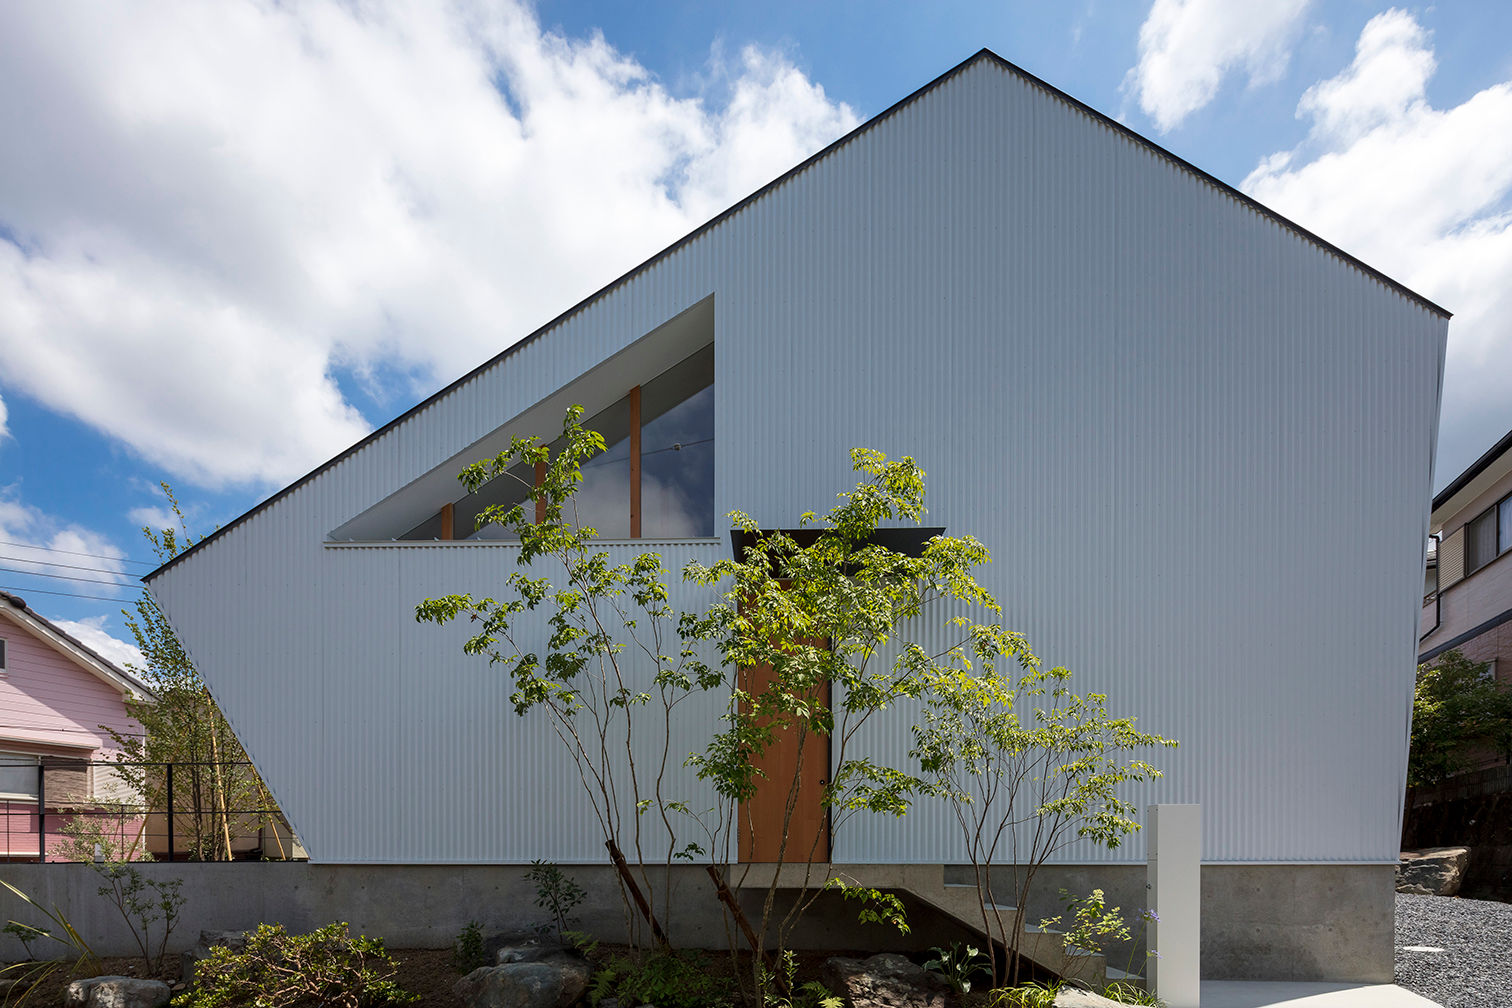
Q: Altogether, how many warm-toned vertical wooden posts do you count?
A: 3